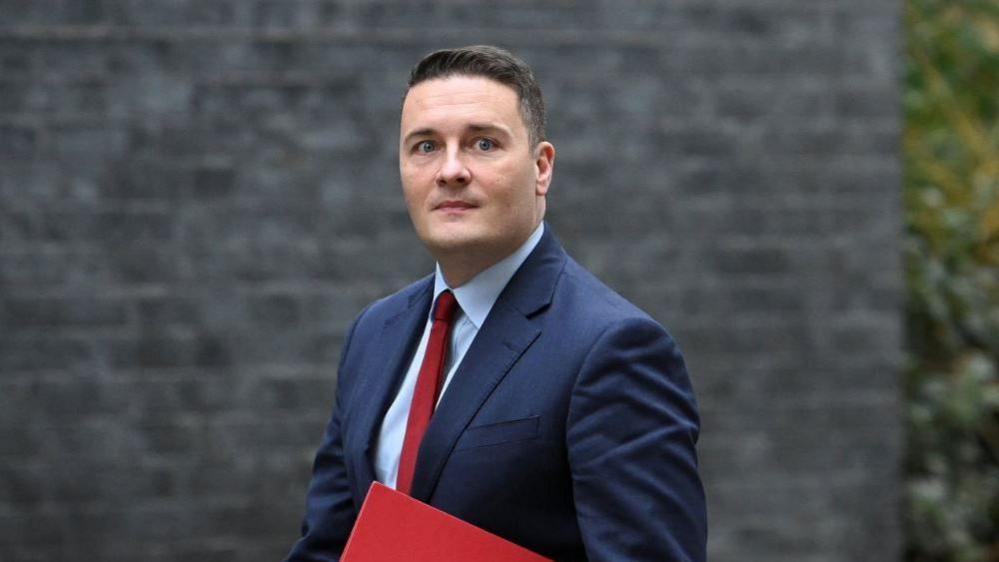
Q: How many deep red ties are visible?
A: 1